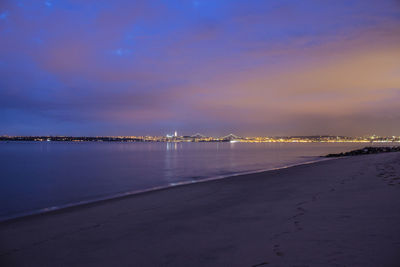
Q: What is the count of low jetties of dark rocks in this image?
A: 1